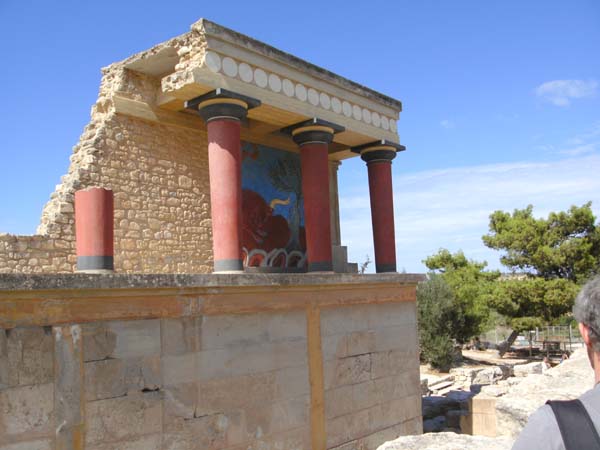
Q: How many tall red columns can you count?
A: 3